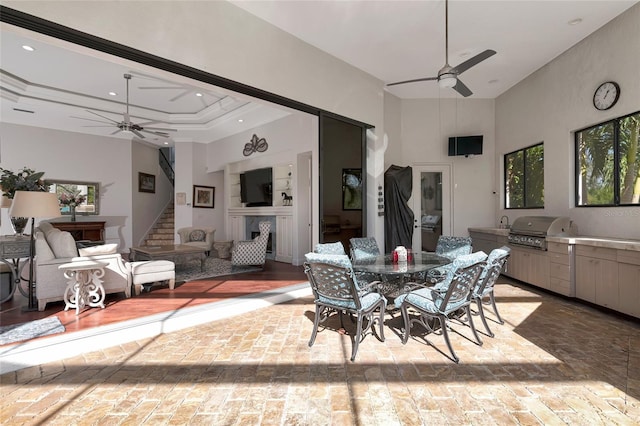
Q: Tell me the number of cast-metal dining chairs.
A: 6